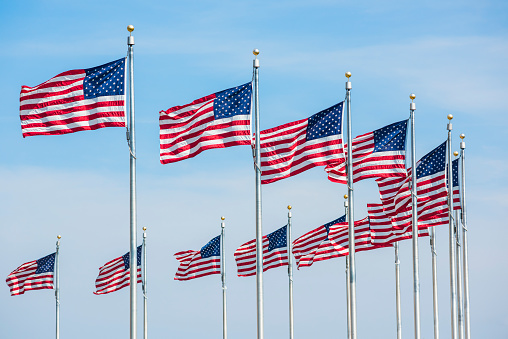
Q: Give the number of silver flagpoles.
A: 14